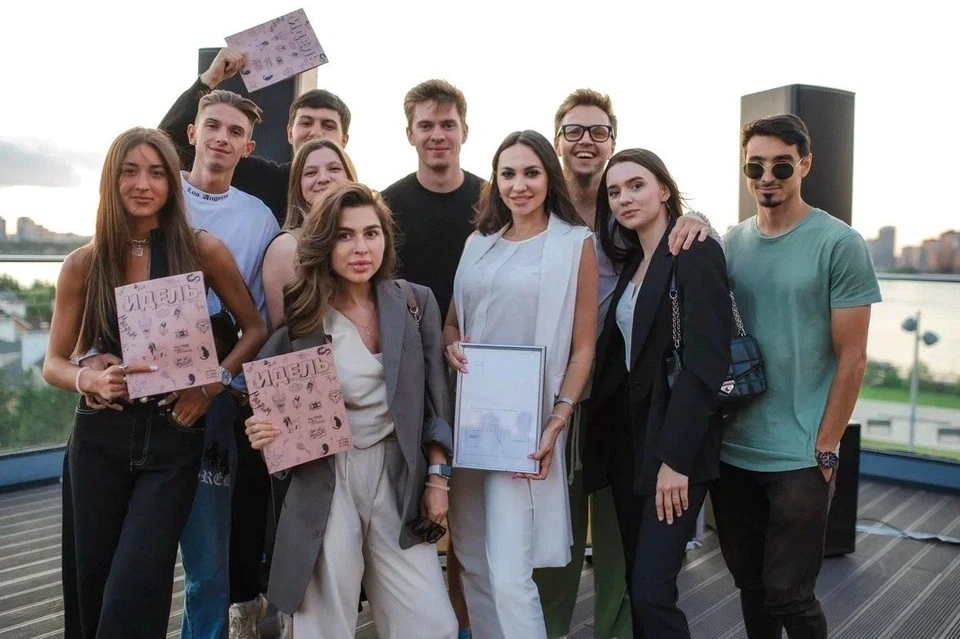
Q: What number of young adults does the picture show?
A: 10